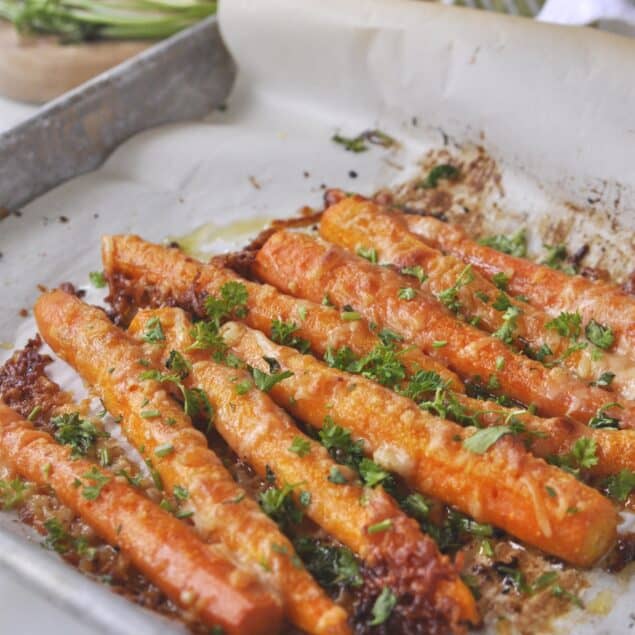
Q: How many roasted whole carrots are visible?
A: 8